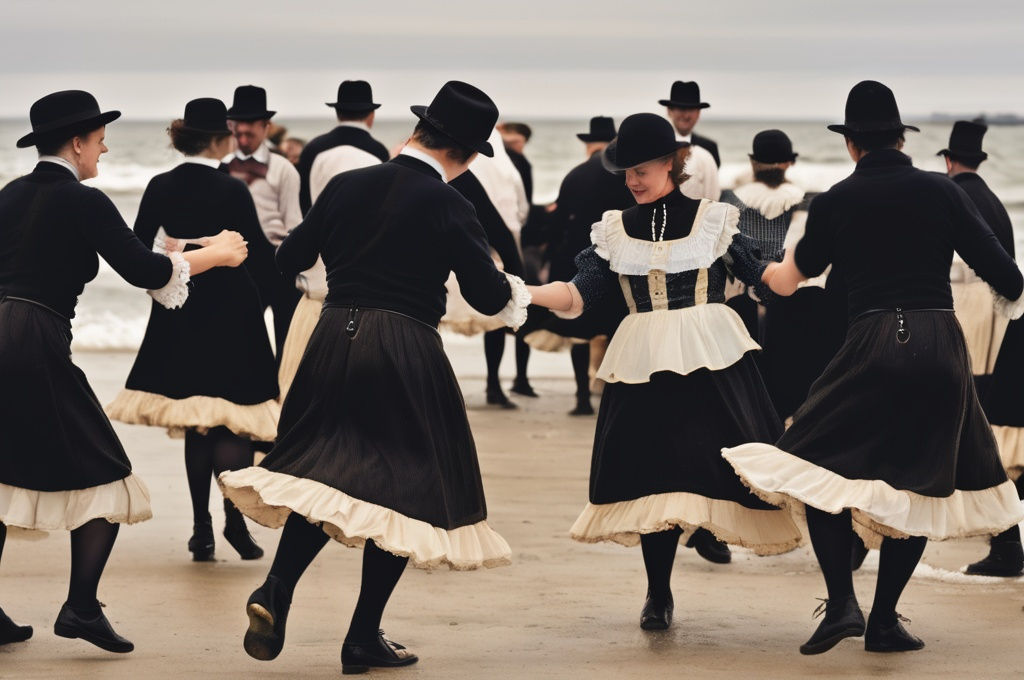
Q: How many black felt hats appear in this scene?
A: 11